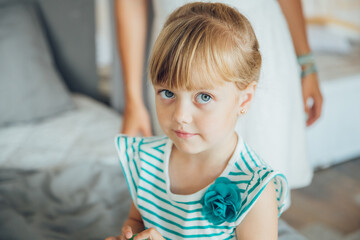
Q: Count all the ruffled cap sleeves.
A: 2